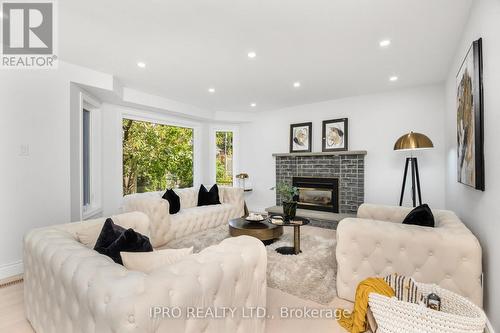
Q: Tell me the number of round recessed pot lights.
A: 7